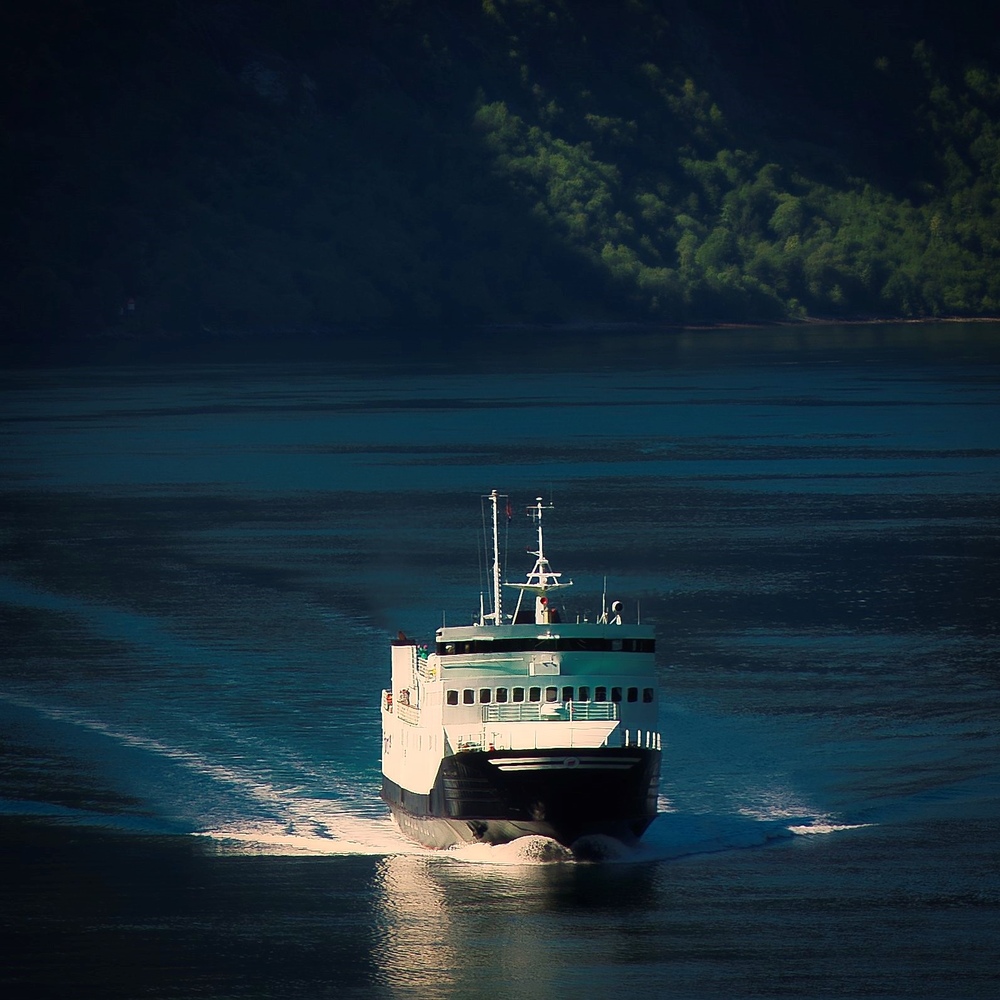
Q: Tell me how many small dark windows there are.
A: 13